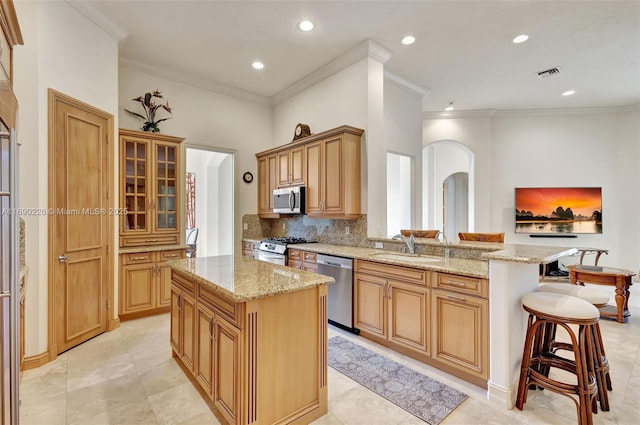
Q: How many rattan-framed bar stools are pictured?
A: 2